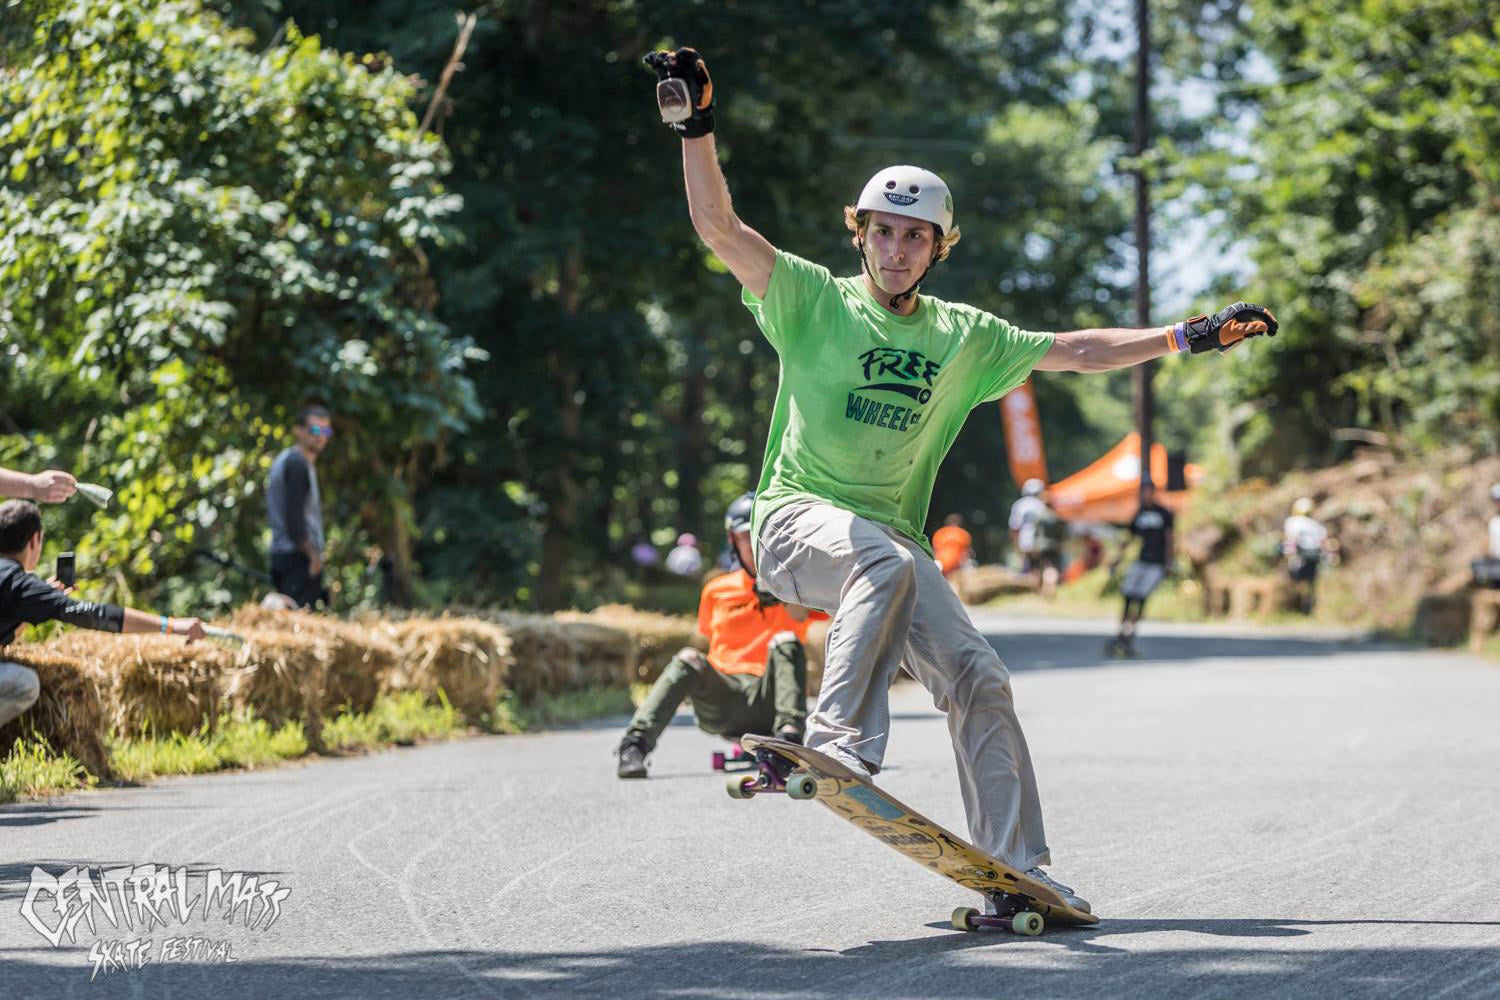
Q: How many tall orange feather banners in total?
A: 1